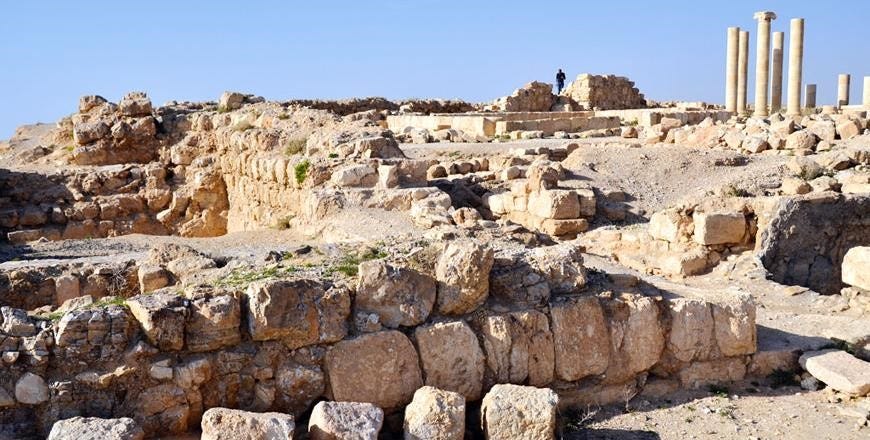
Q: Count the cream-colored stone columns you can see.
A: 8